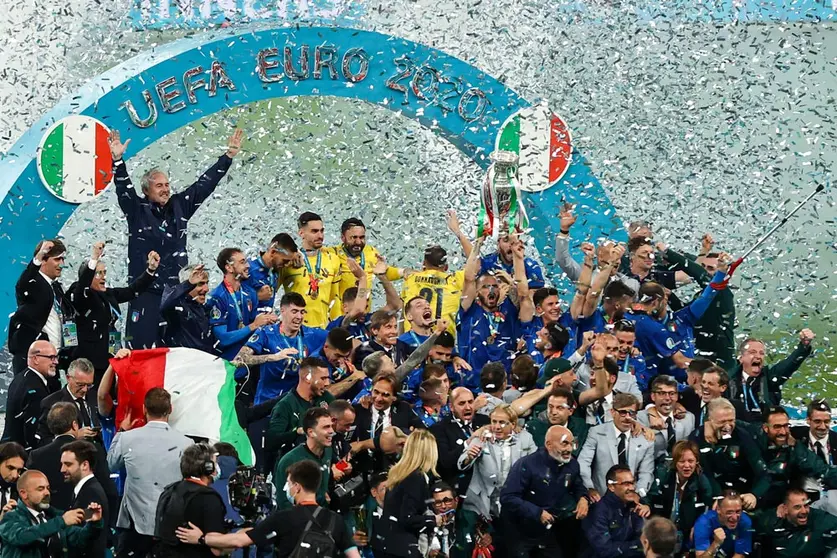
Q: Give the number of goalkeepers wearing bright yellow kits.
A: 3